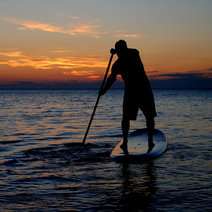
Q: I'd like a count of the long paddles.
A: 1